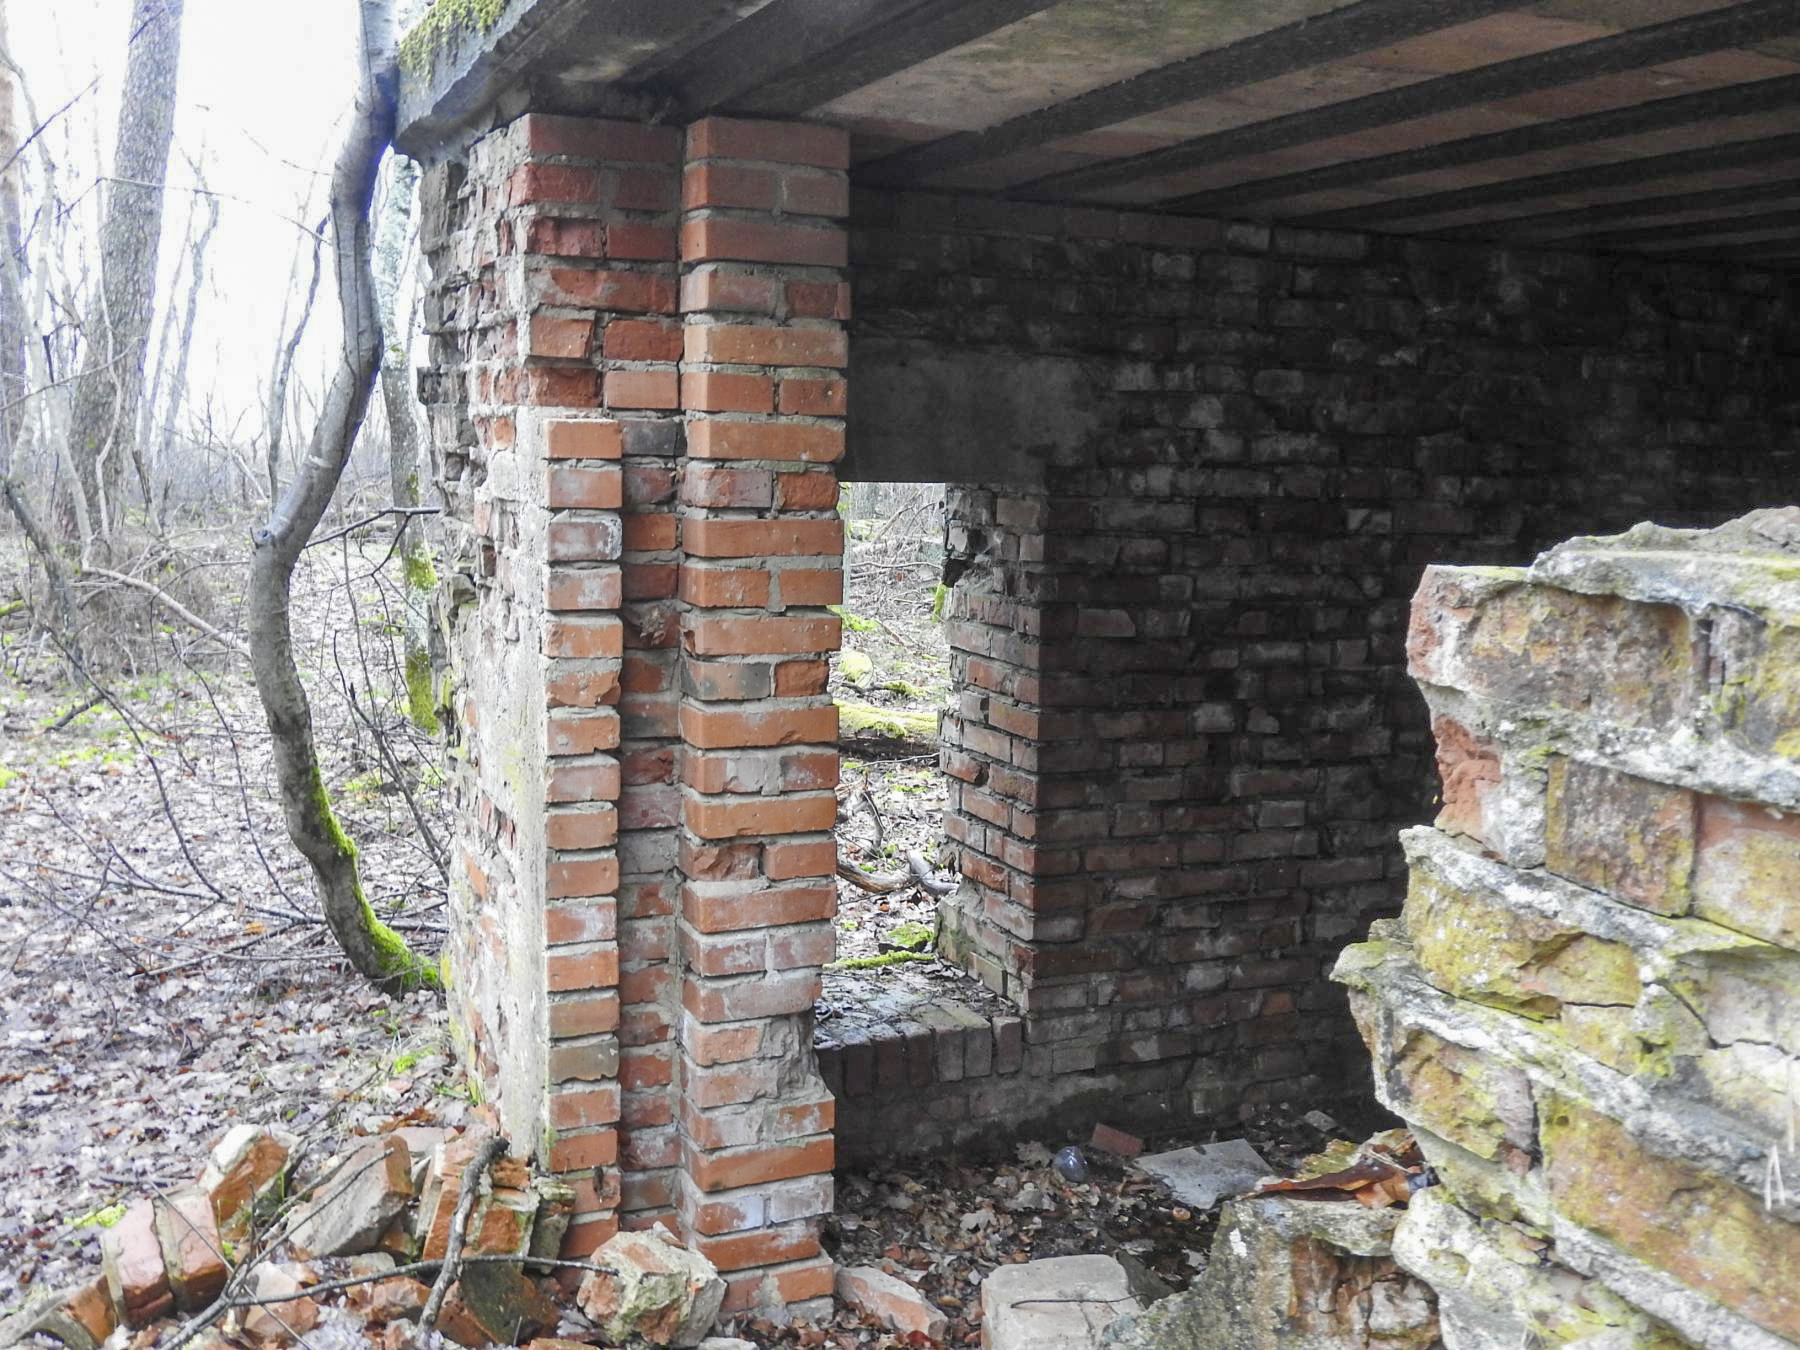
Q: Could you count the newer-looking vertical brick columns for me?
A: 2